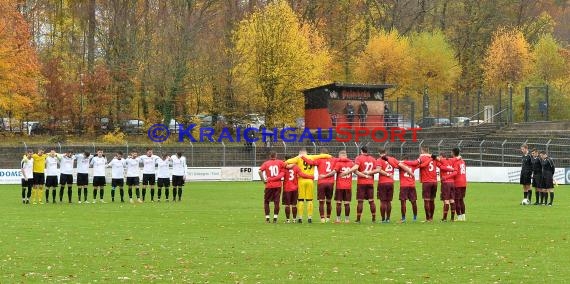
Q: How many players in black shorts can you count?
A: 11